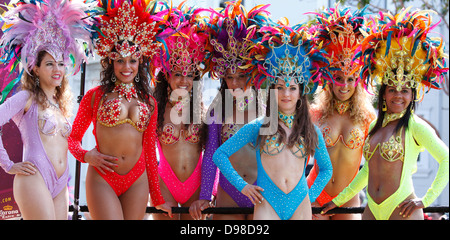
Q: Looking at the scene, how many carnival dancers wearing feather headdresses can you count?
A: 7